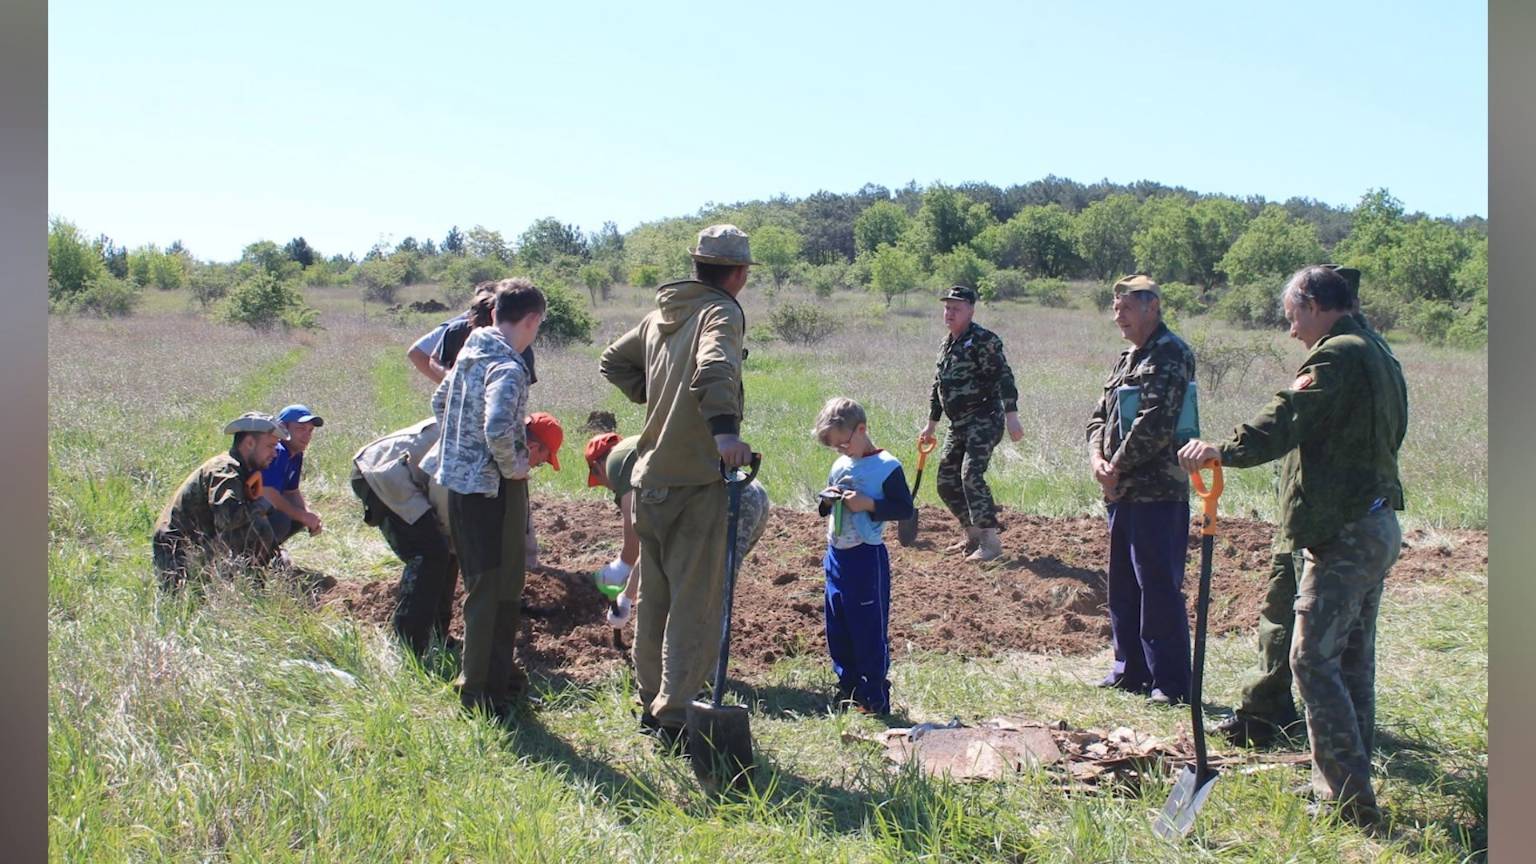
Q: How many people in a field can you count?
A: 13